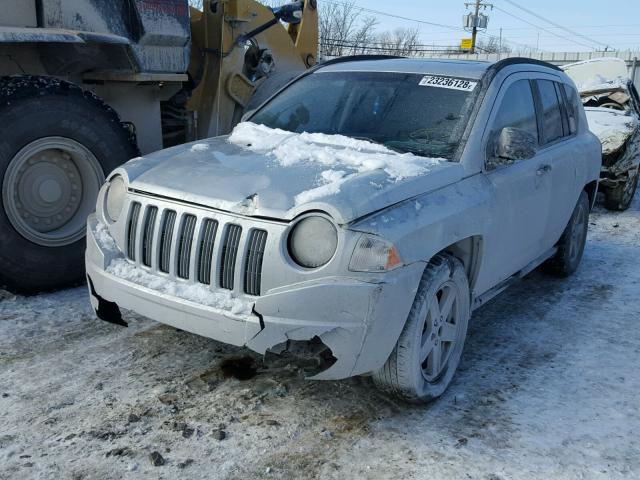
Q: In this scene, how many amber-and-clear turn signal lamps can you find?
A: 1